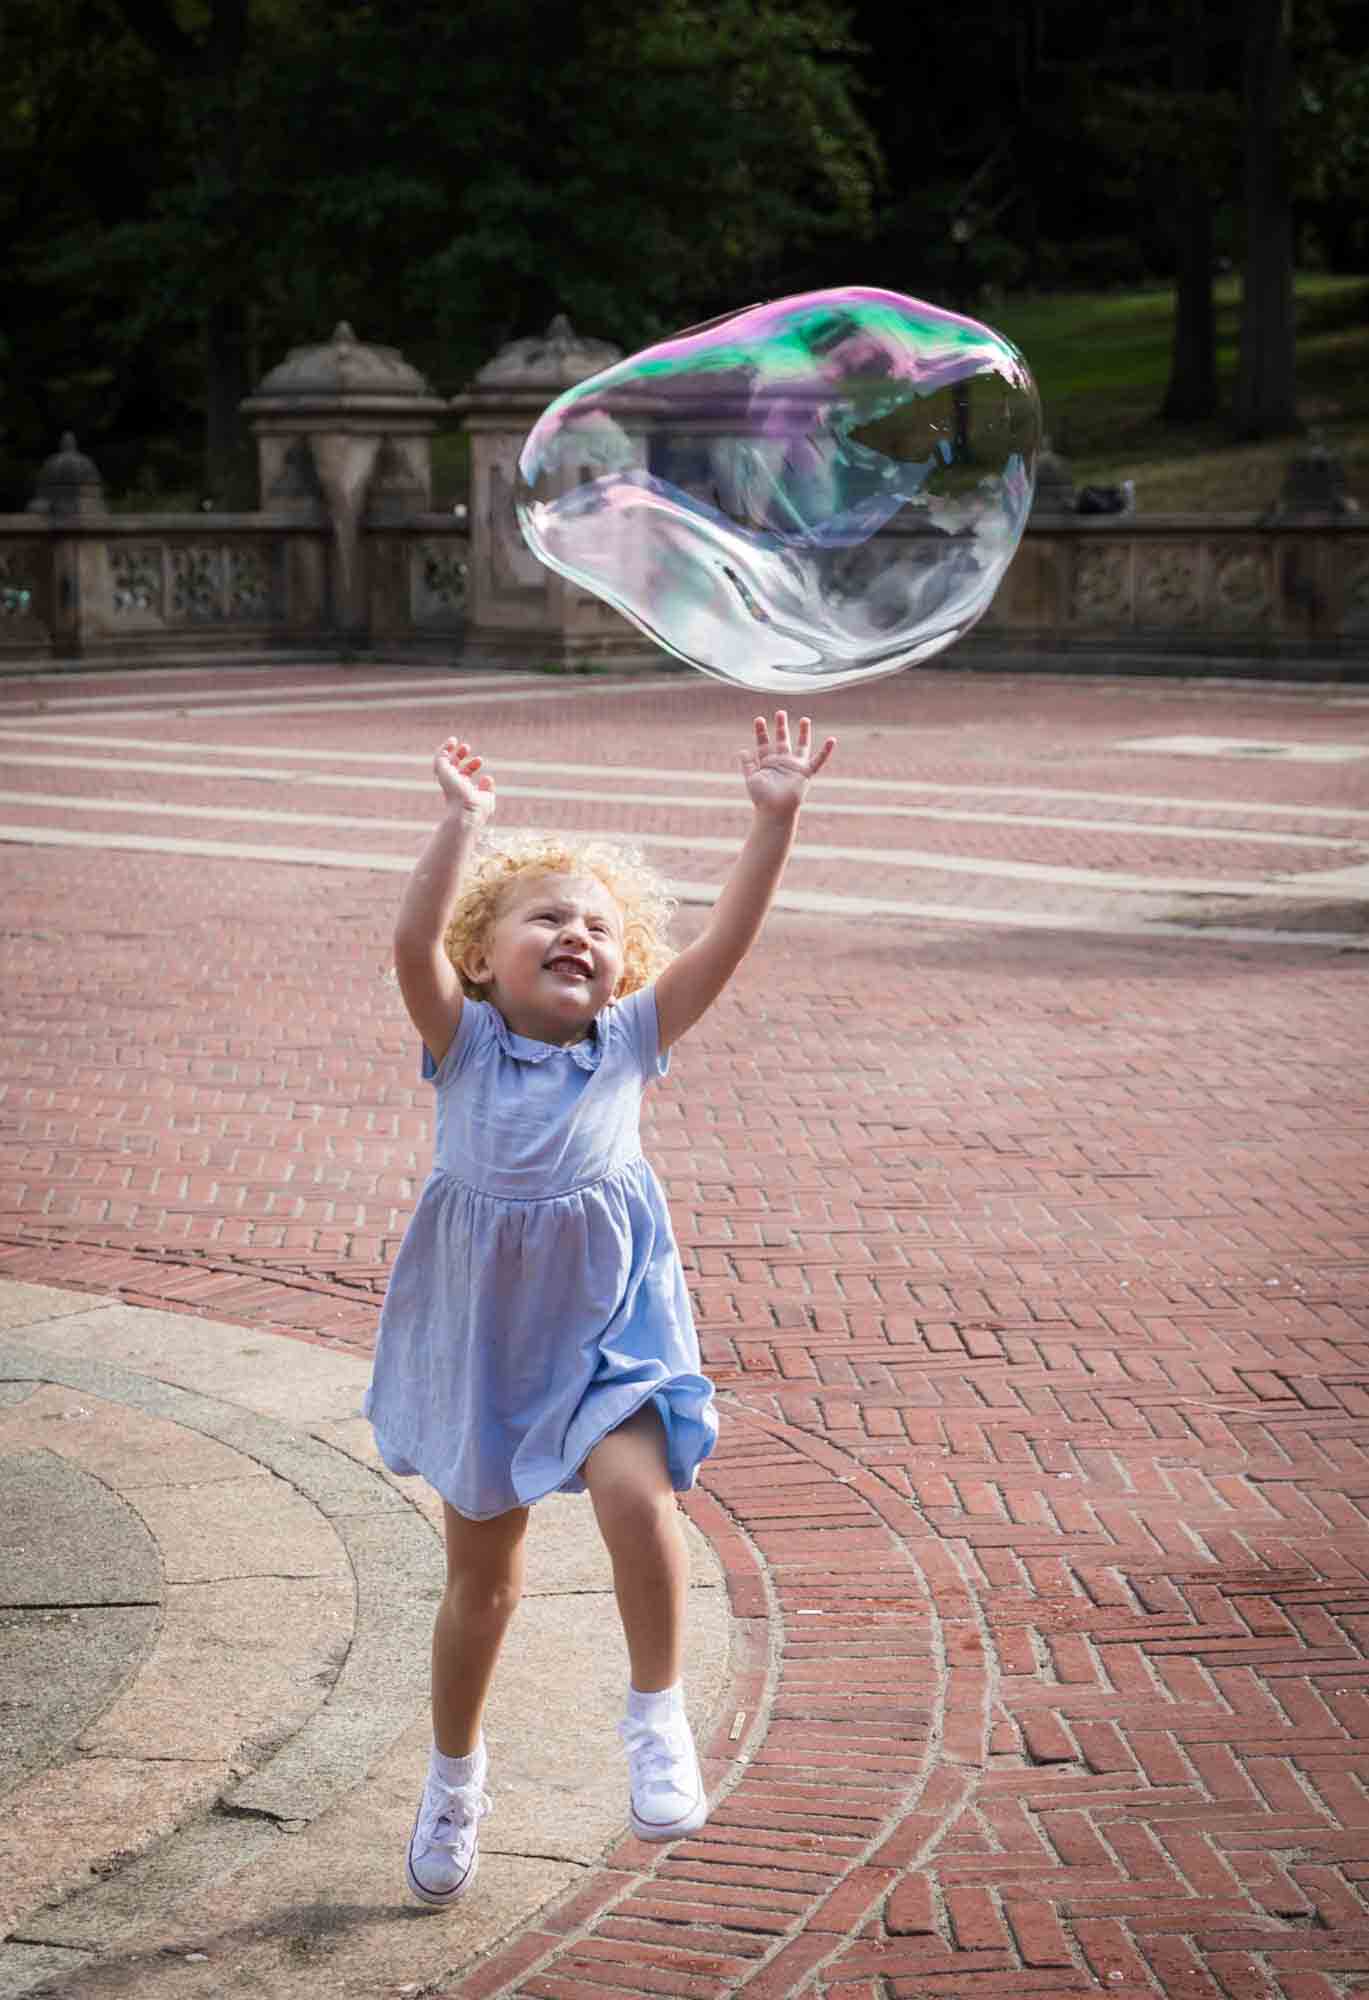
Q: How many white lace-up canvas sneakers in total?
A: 2